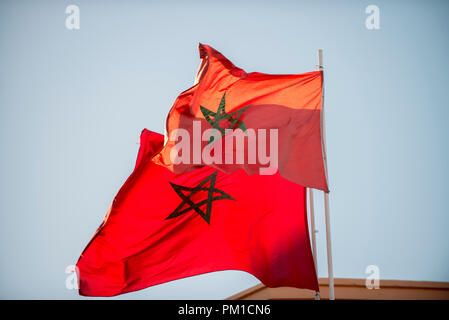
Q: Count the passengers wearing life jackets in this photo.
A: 0